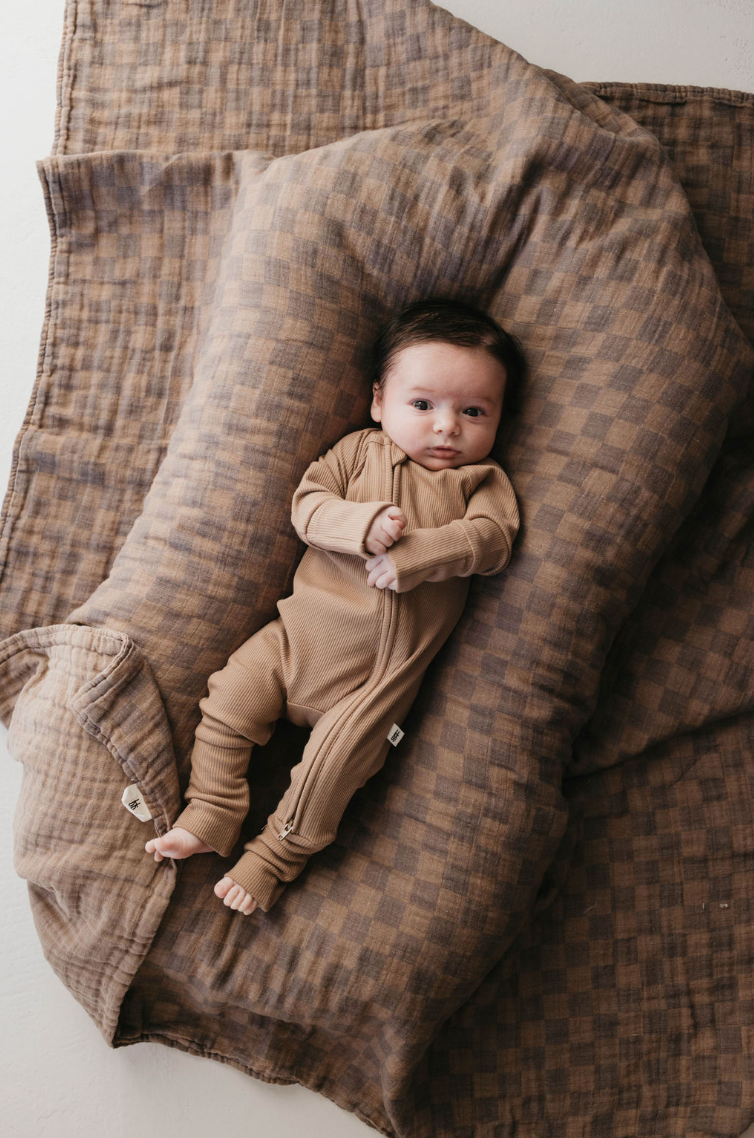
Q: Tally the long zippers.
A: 1